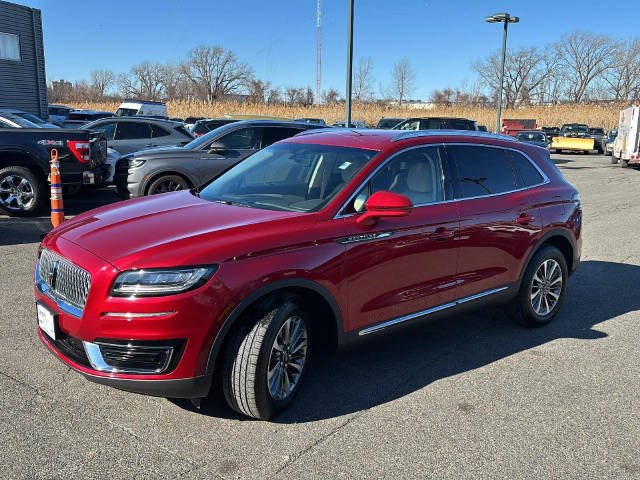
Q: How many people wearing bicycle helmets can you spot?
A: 0